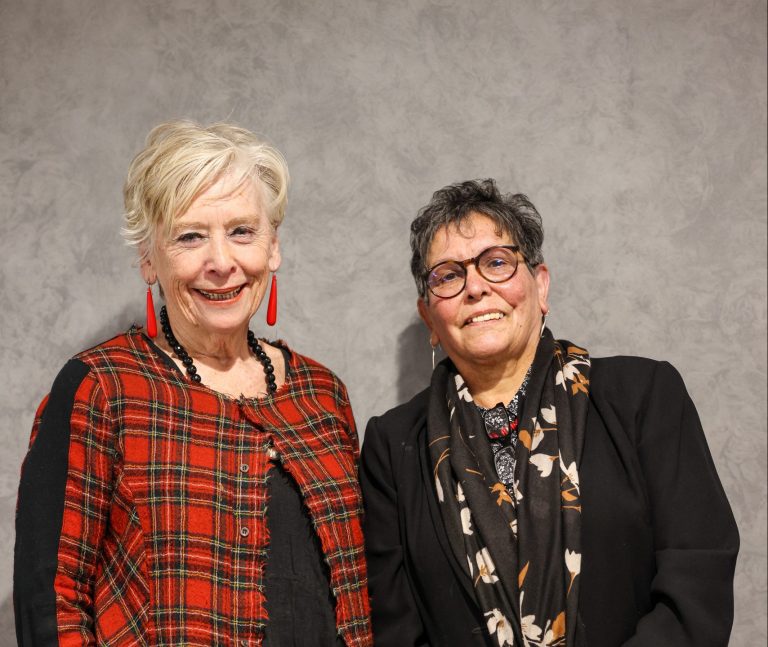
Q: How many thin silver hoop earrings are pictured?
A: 2